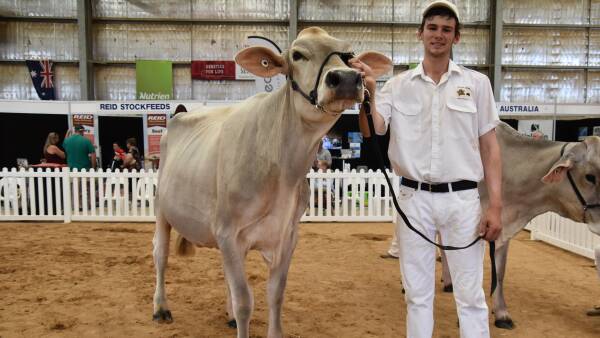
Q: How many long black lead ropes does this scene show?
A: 1